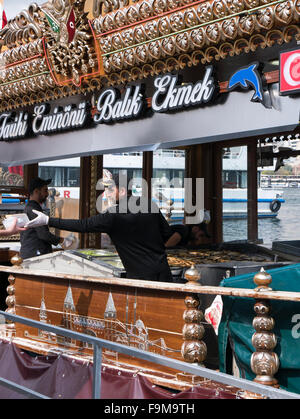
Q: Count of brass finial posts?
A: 3